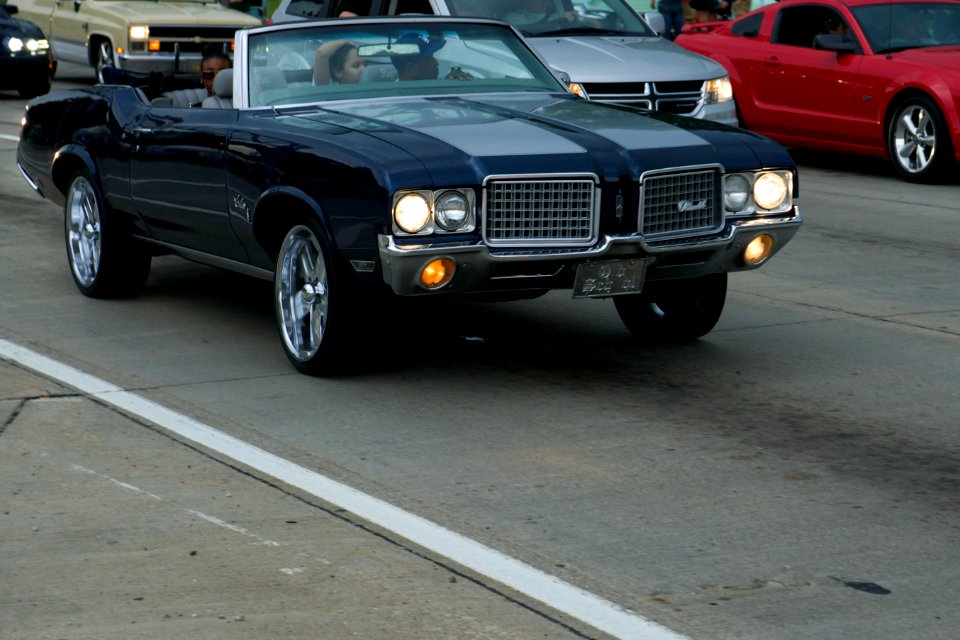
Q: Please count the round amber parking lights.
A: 2